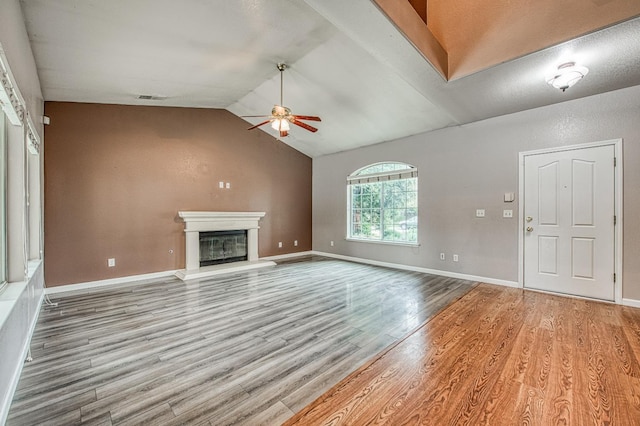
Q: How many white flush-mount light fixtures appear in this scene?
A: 1